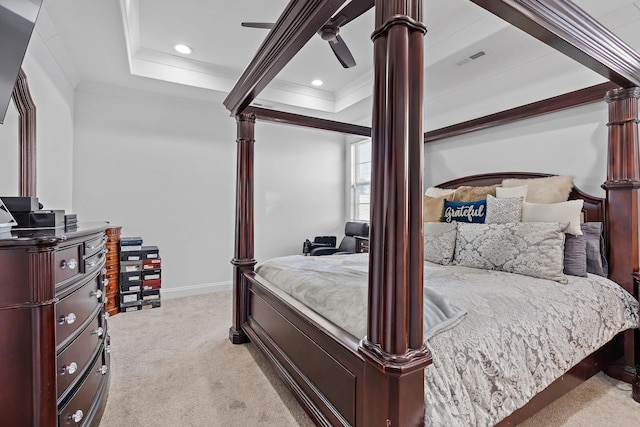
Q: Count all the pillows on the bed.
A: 12